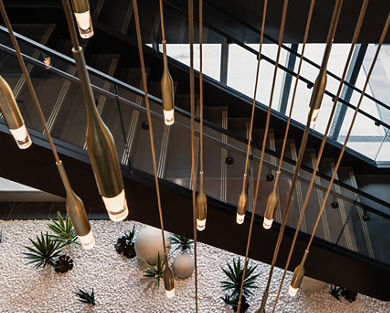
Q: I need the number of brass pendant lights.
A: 11